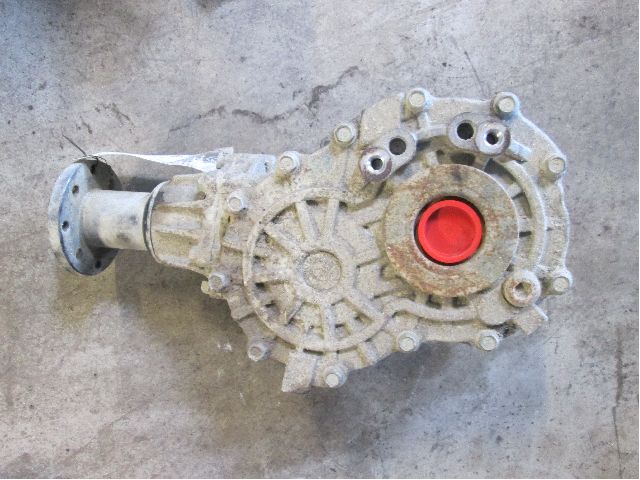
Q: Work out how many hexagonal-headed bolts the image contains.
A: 12